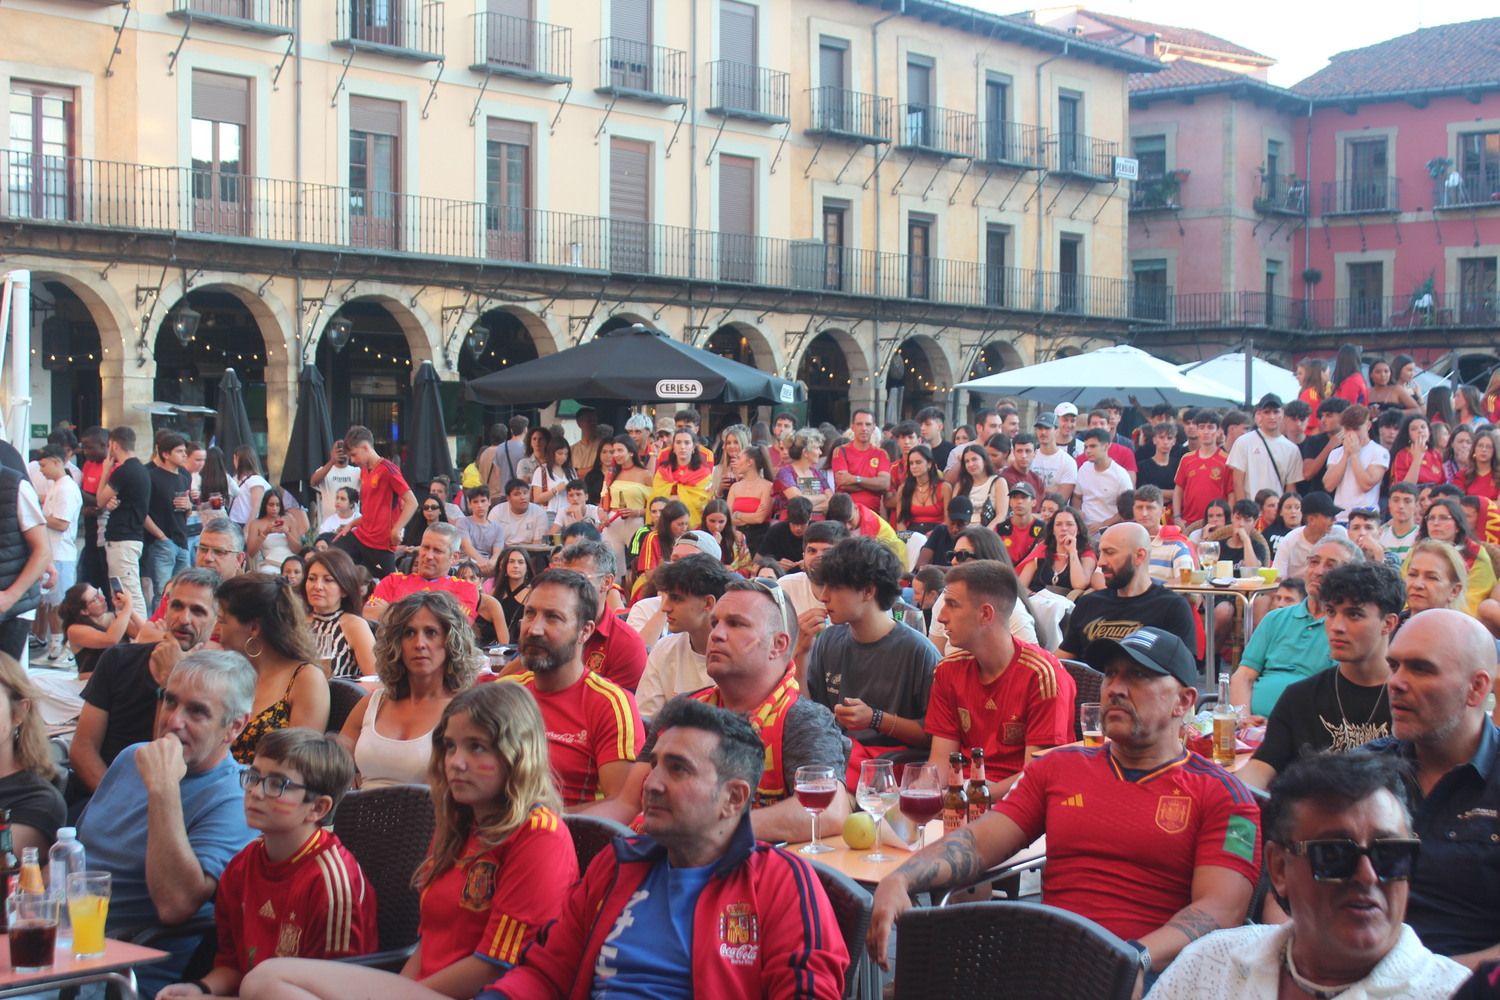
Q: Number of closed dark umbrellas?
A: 3